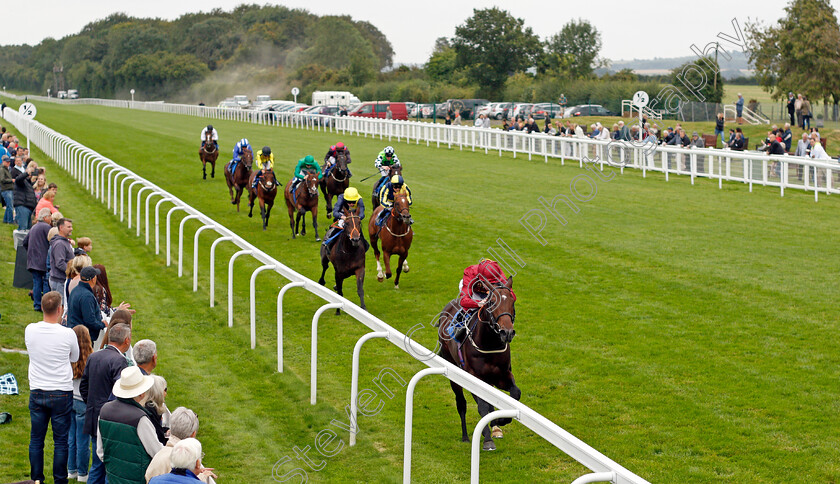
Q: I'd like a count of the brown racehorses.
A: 9